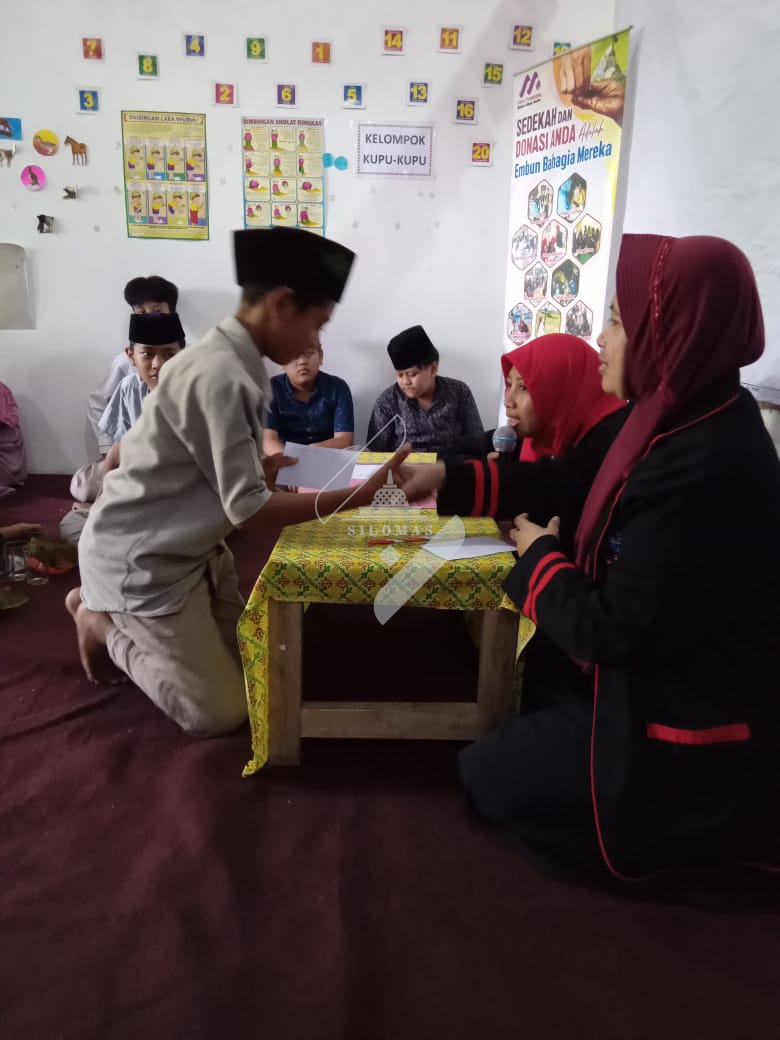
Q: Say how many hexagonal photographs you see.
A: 10